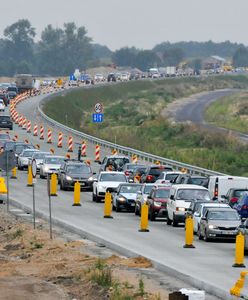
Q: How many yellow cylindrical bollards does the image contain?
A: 8